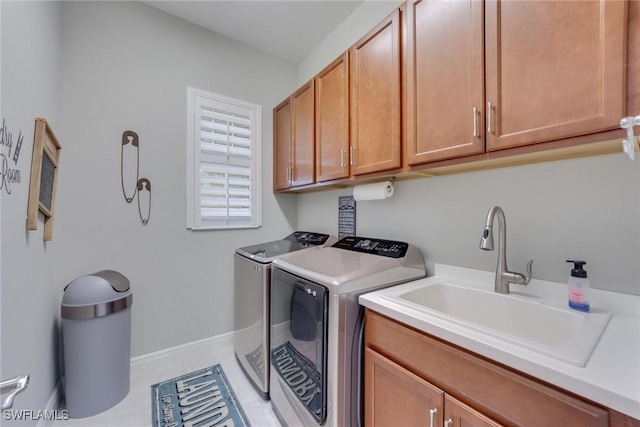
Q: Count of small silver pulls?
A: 8